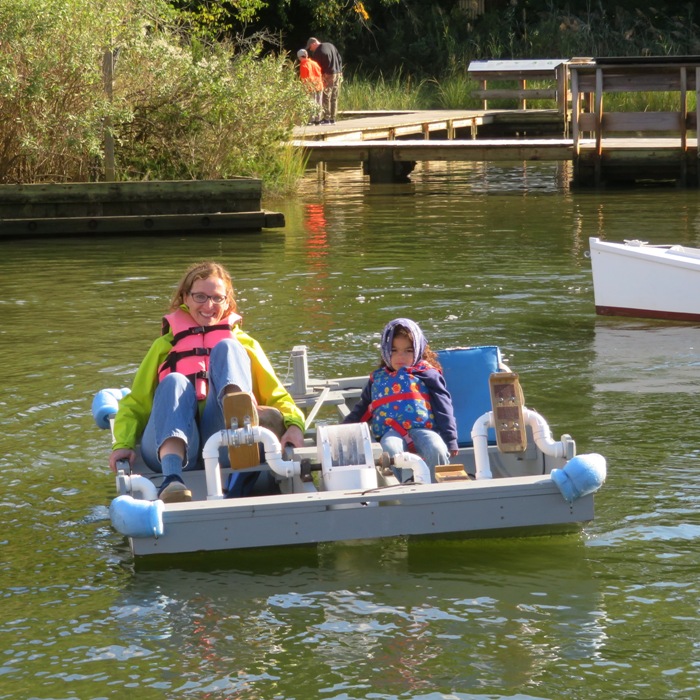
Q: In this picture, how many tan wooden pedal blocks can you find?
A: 3